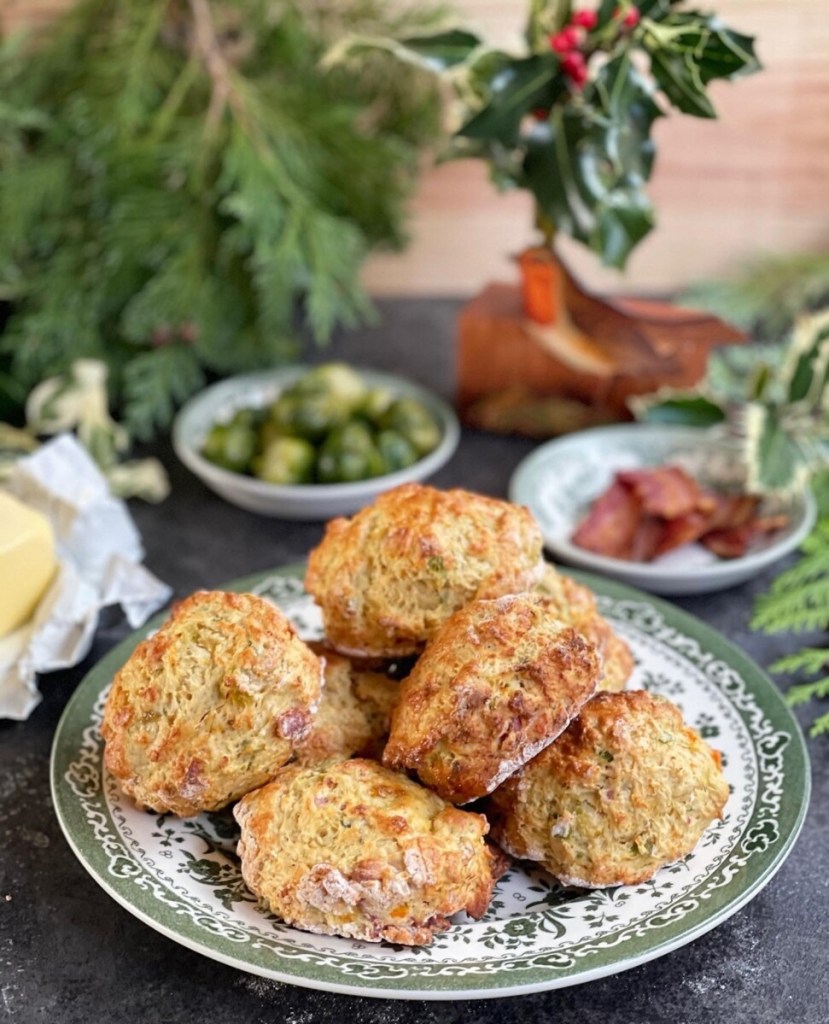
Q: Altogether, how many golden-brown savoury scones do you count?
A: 7